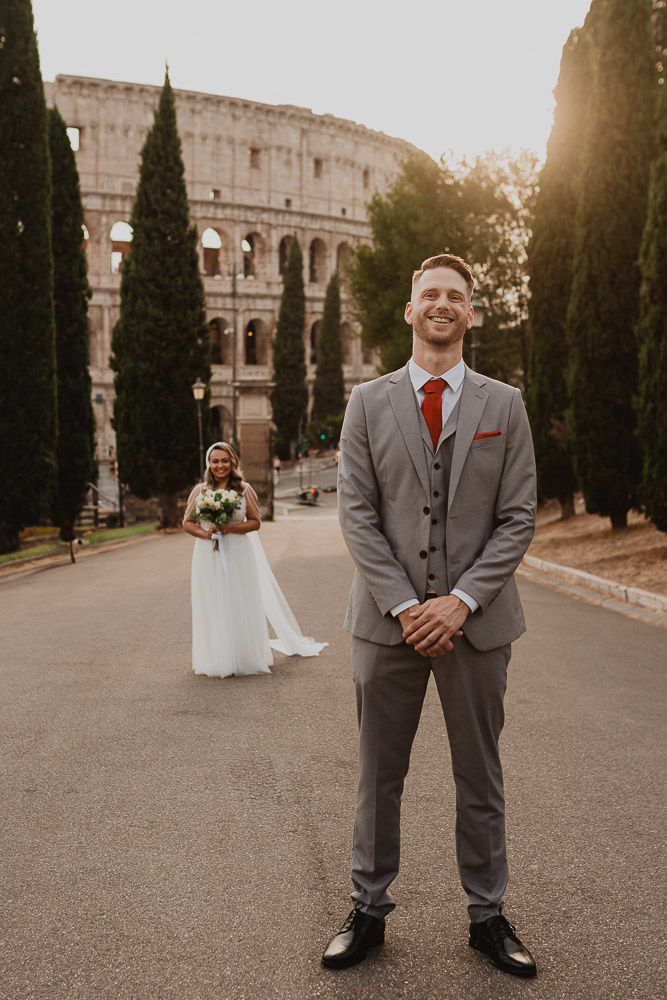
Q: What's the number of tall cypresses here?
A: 8